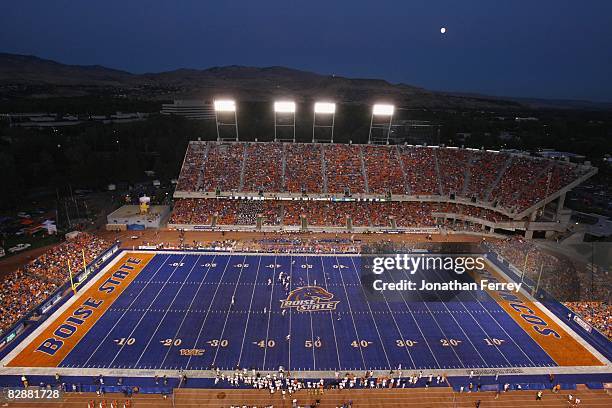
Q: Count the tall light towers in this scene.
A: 4